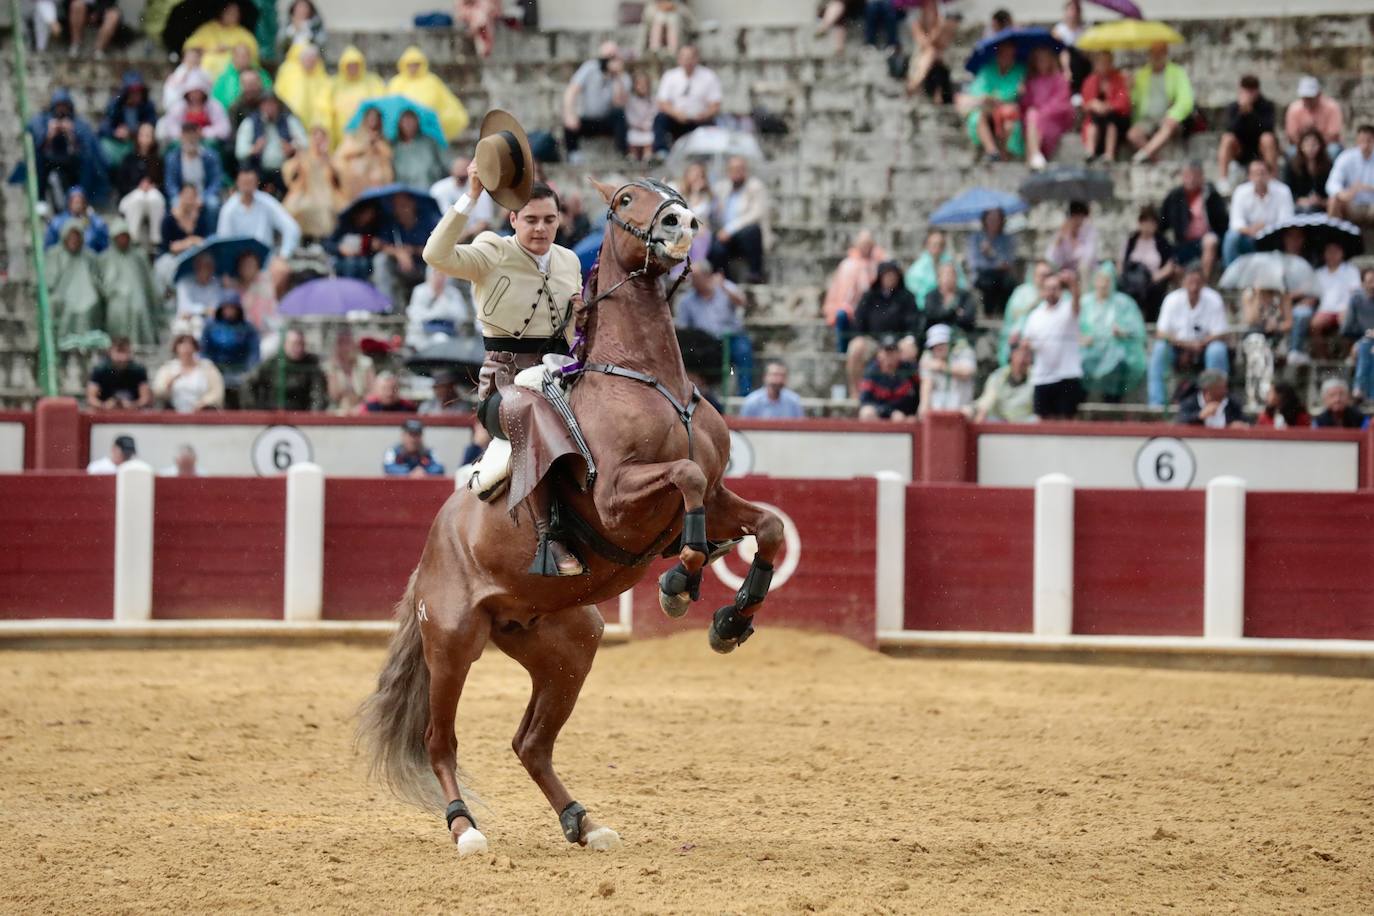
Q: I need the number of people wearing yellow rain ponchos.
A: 4